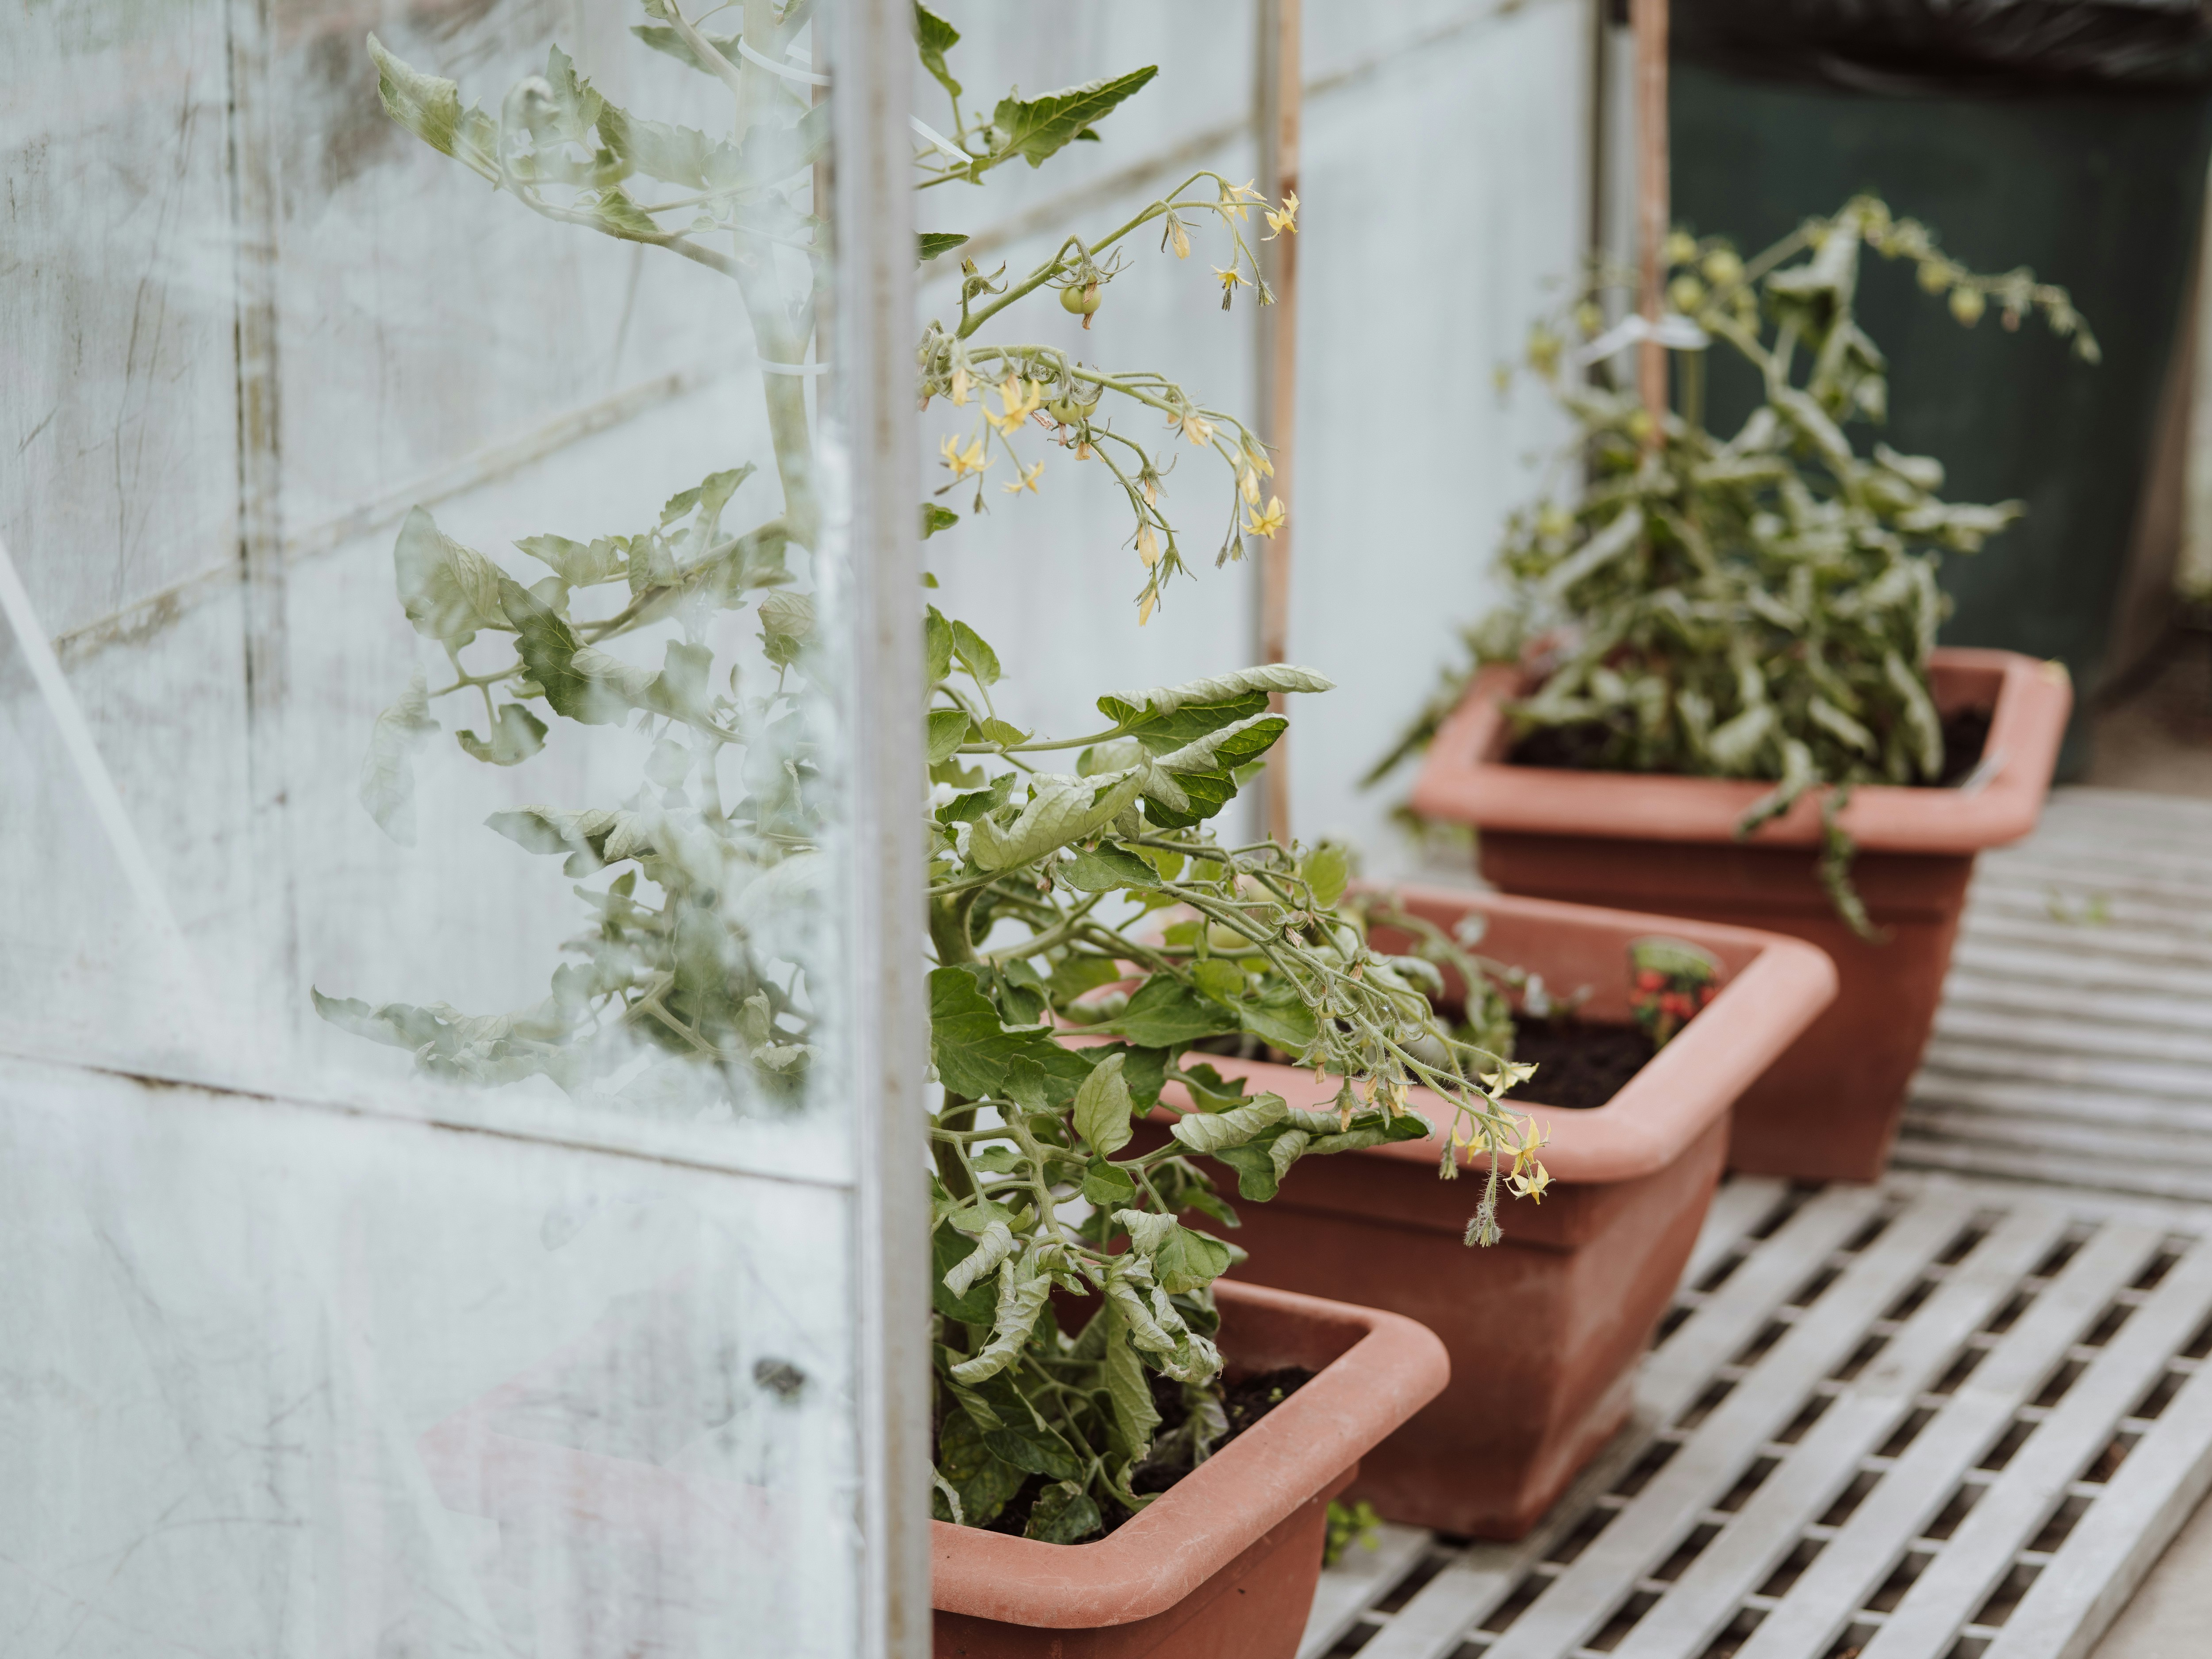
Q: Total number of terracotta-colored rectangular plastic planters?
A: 3